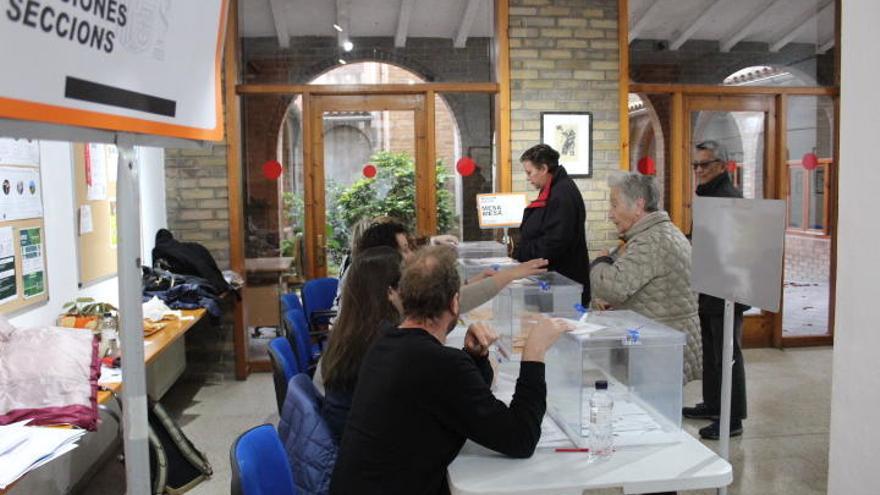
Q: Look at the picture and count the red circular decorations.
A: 6